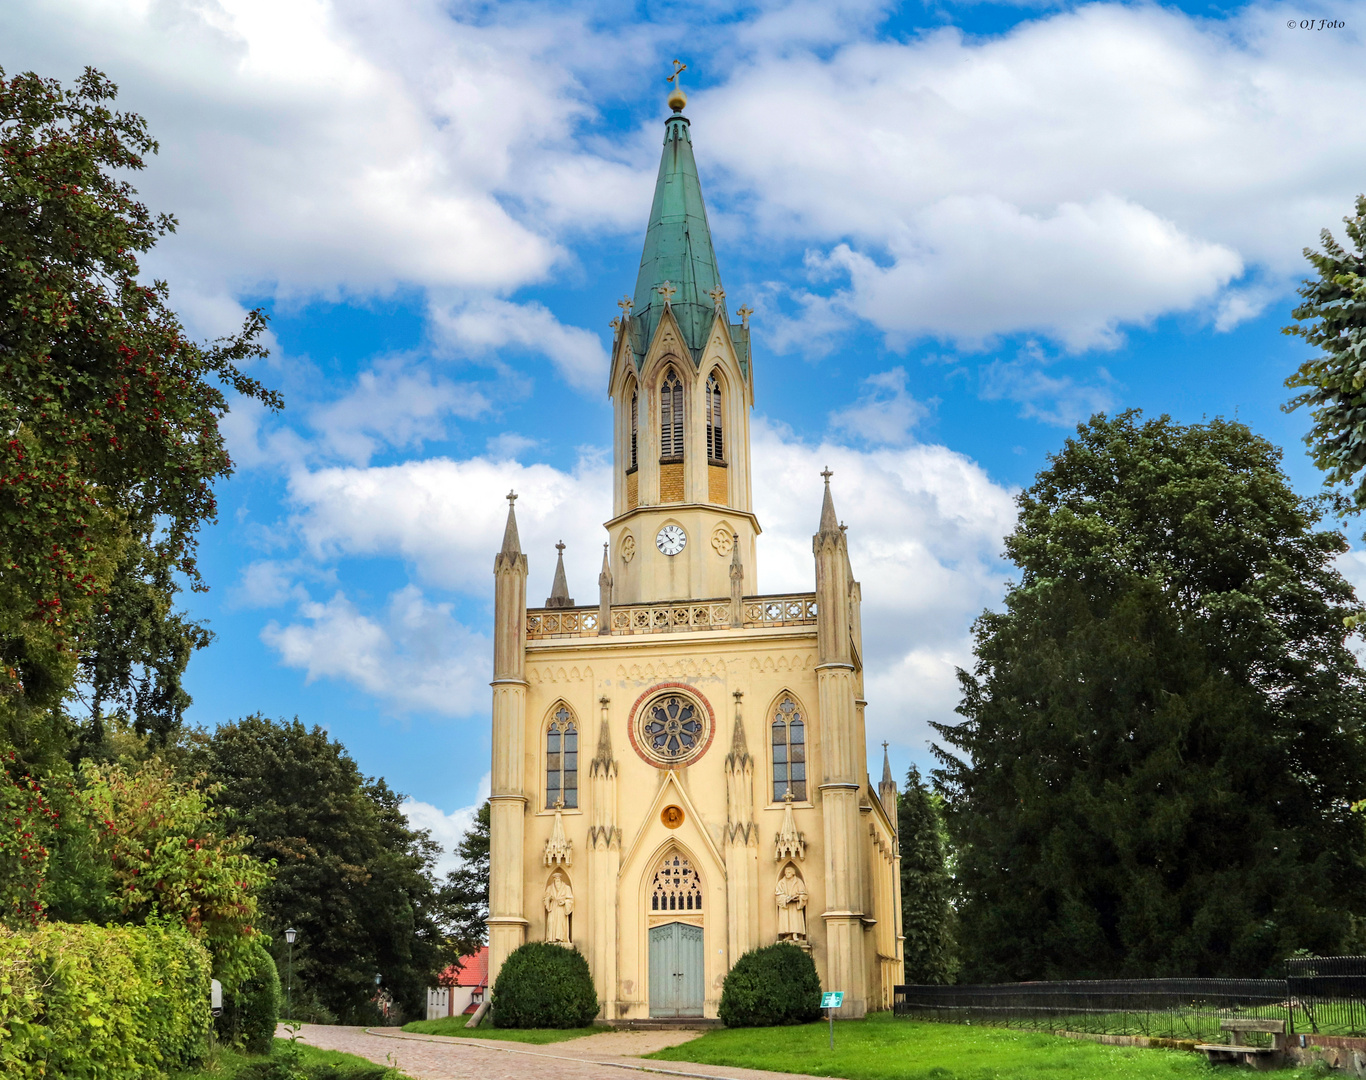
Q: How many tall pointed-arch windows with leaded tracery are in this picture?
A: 2